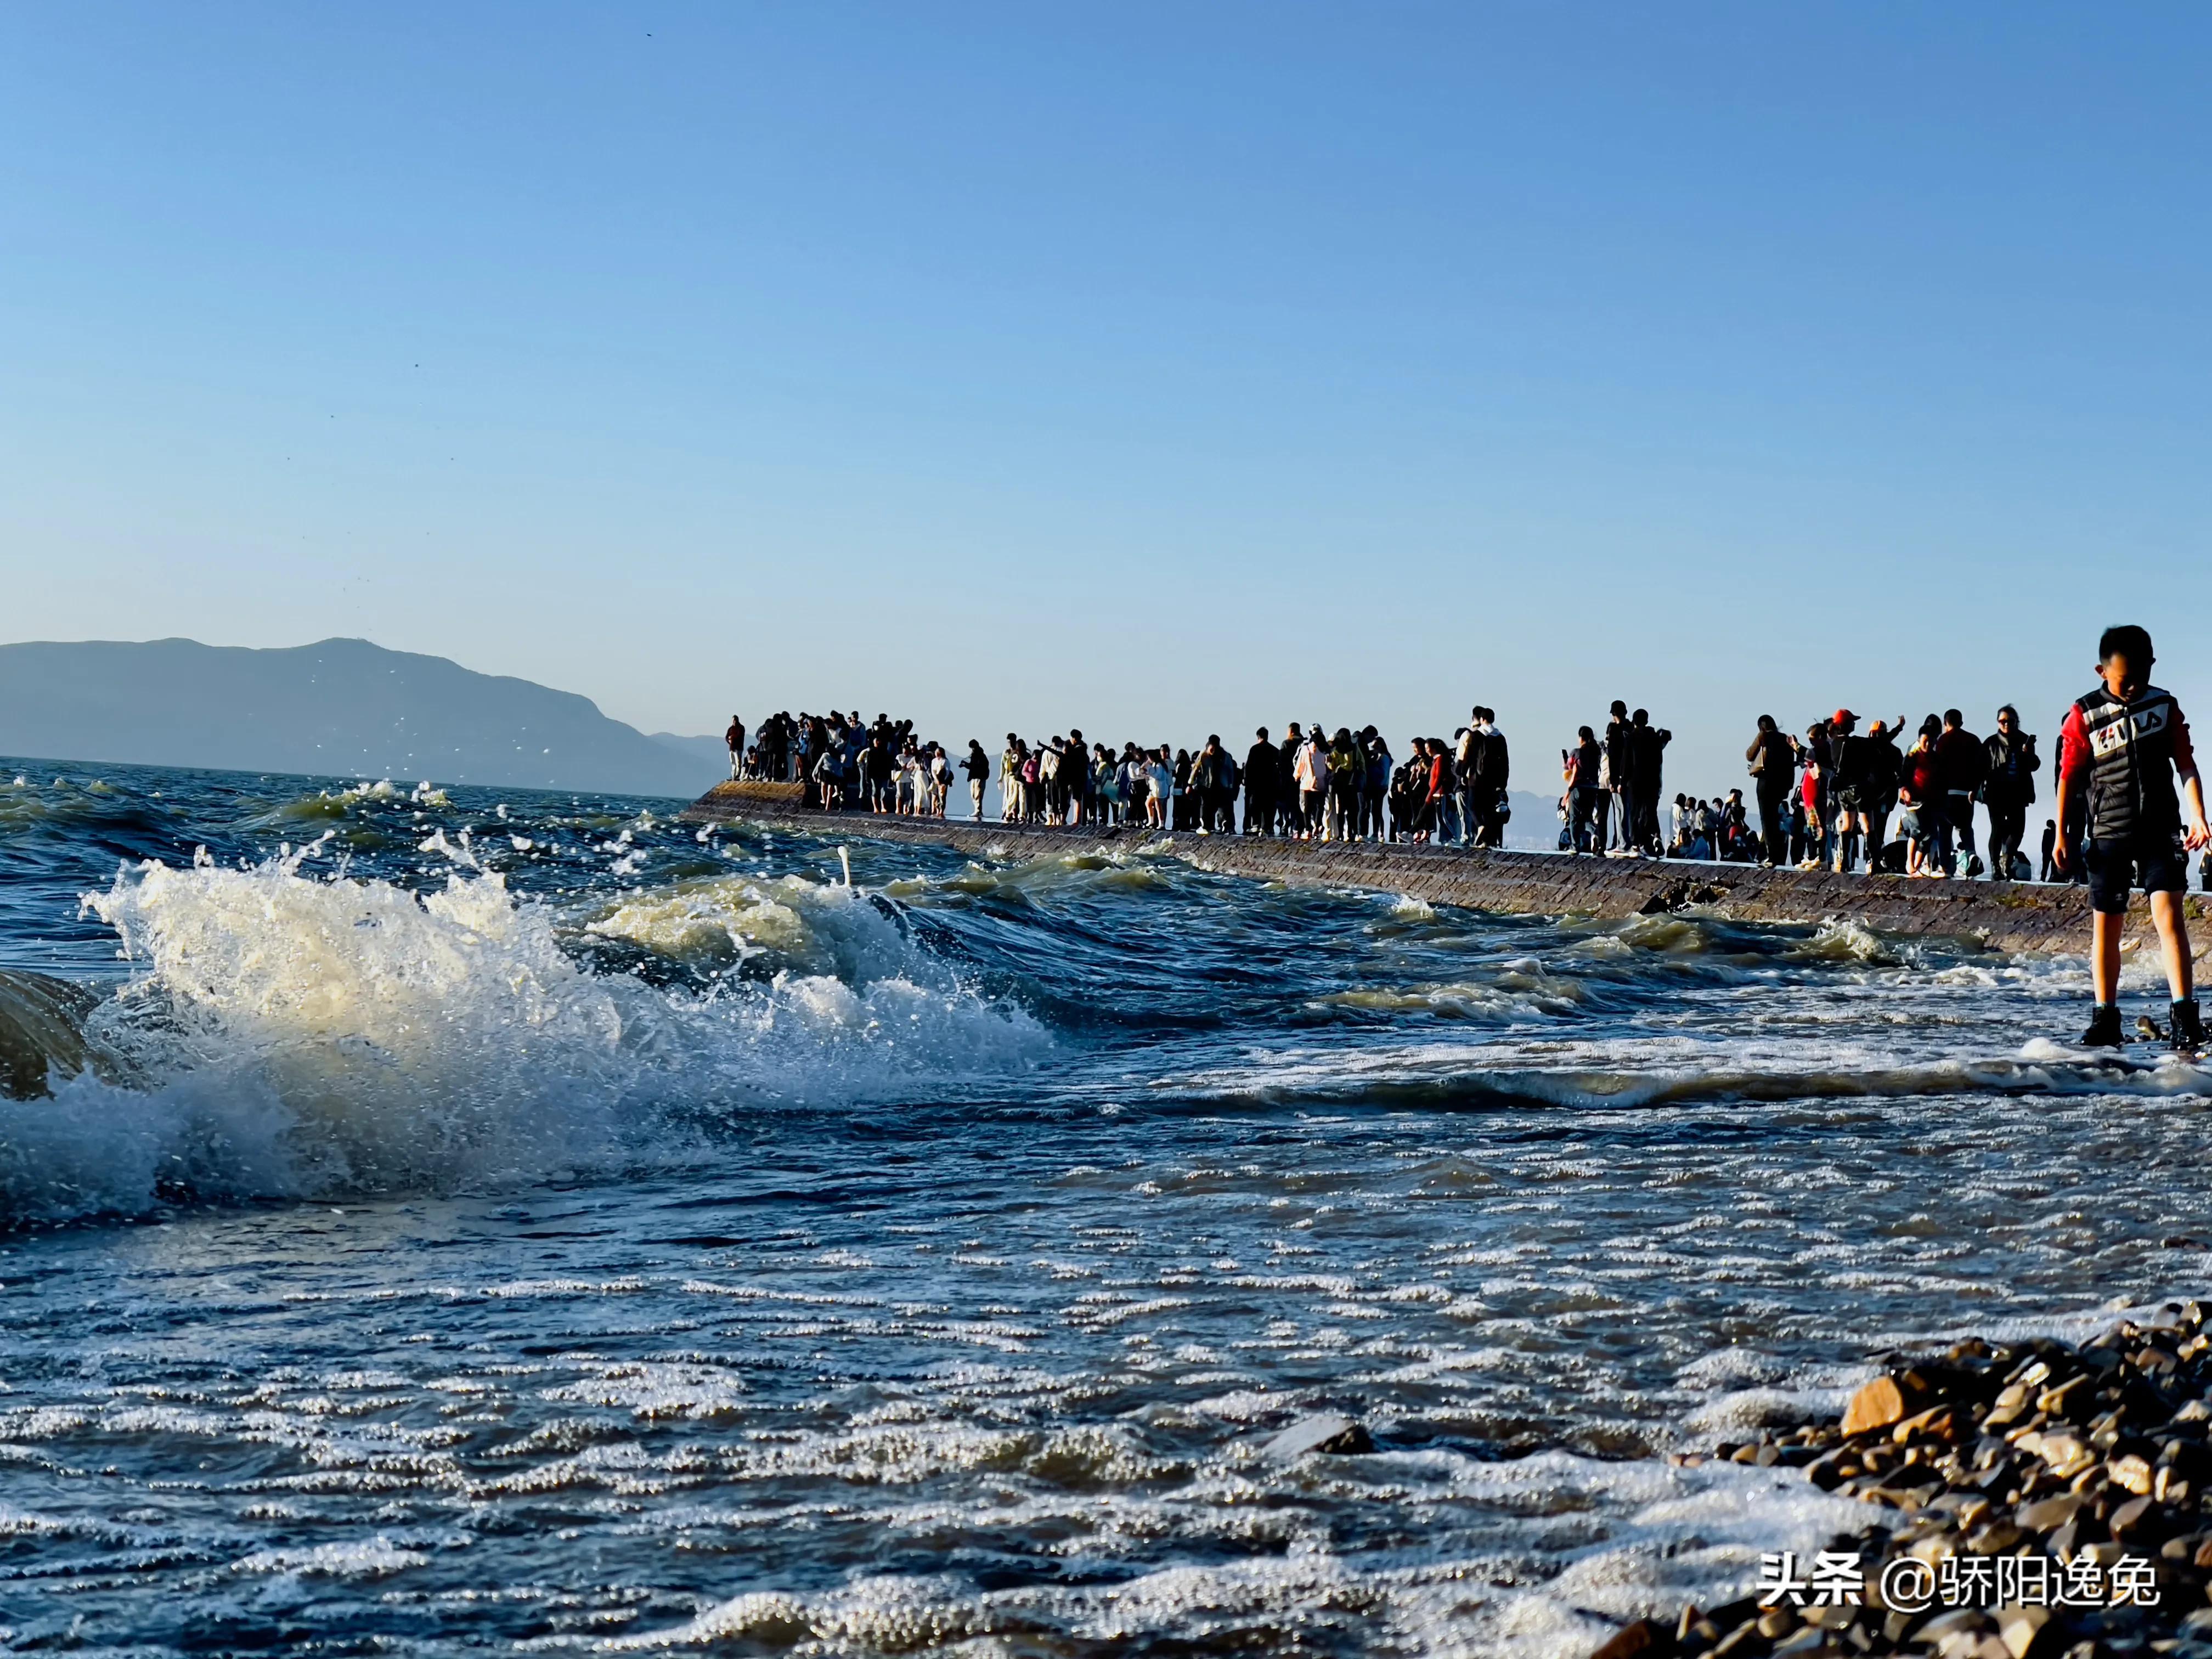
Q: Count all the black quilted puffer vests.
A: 1